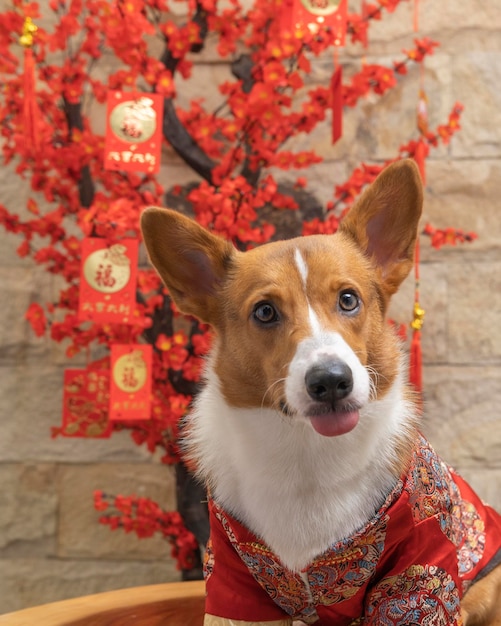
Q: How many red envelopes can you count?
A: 5